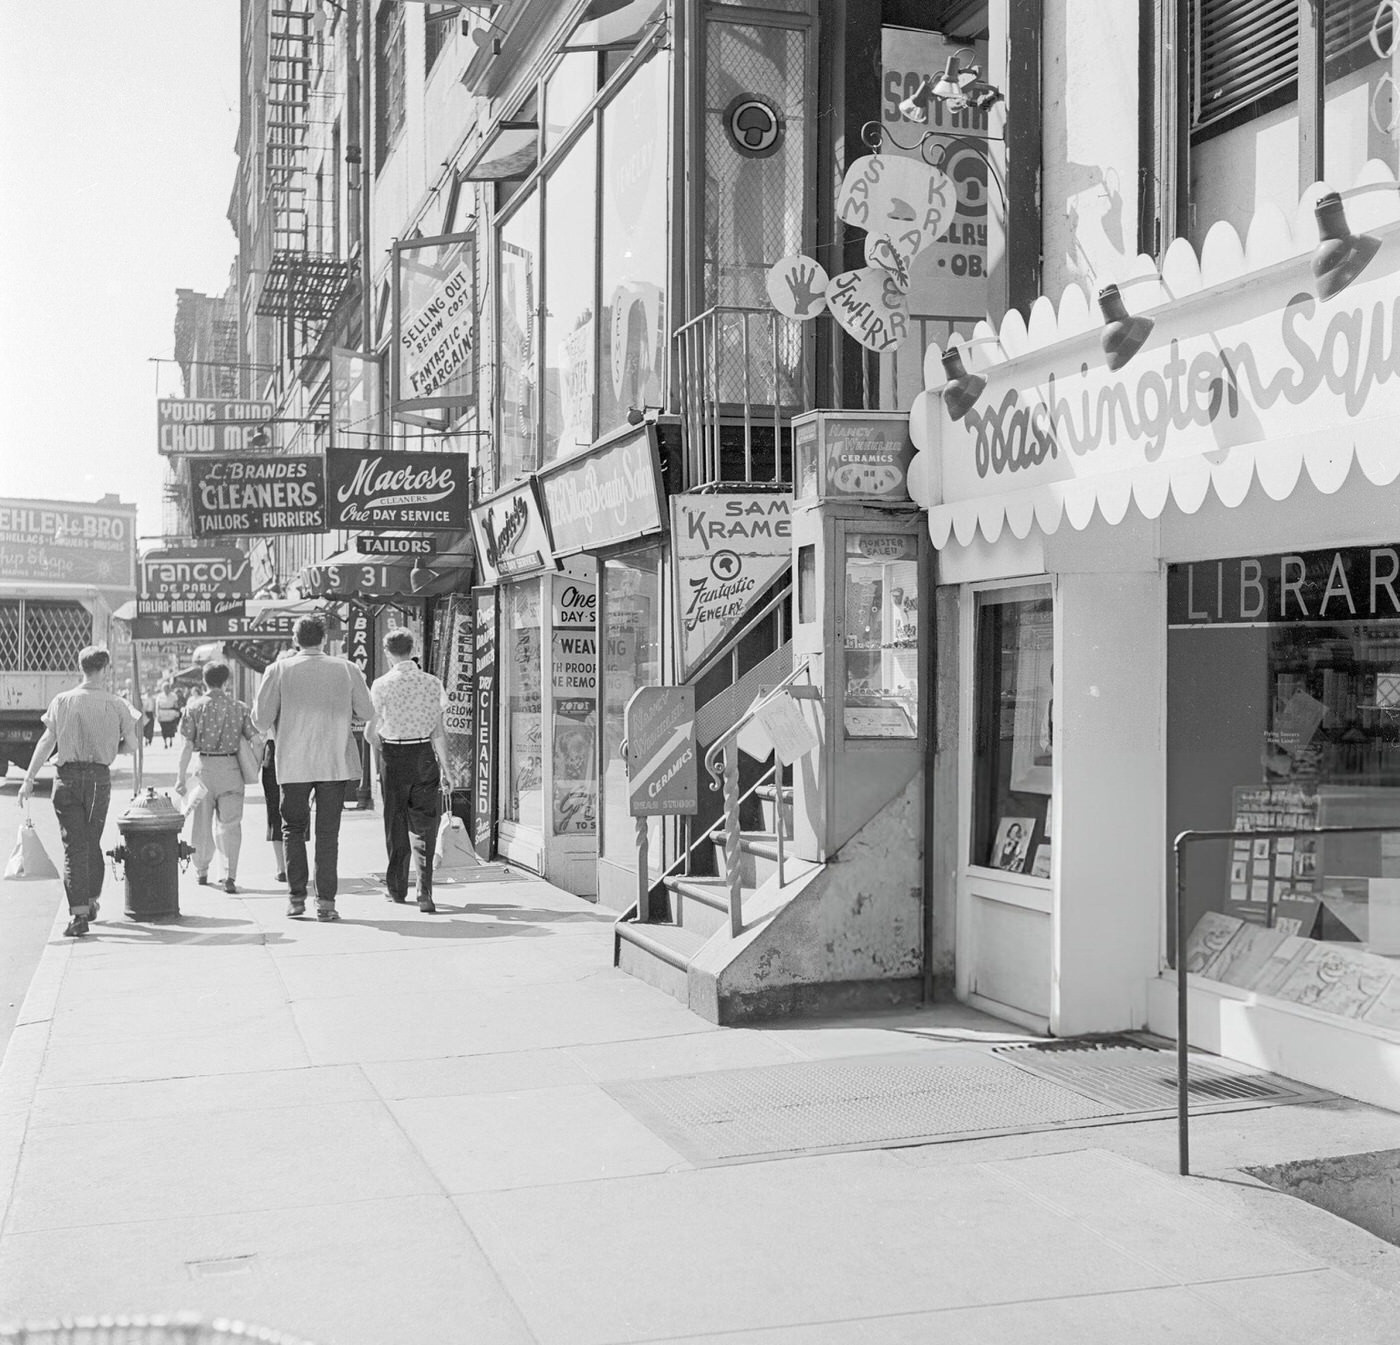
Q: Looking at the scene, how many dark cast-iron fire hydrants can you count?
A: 1